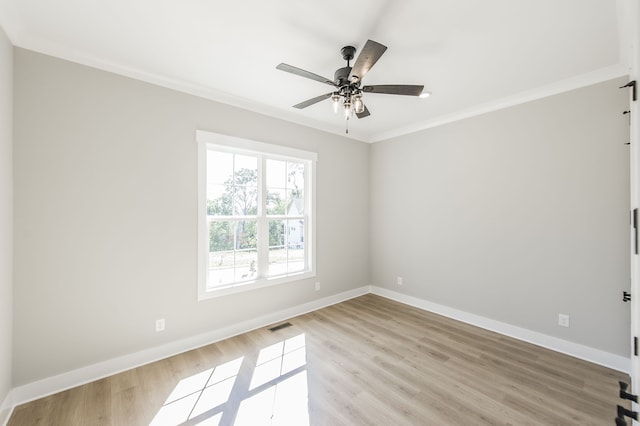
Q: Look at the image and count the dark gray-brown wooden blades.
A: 5